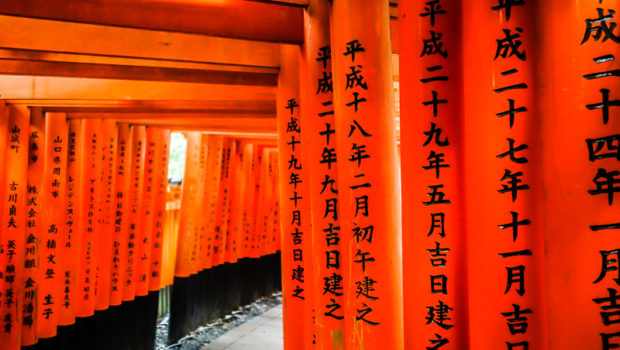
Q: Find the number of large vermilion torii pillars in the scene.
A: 6